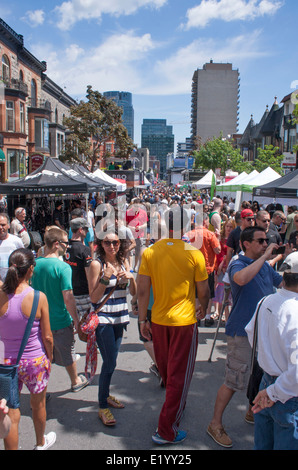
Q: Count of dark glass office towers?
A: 2